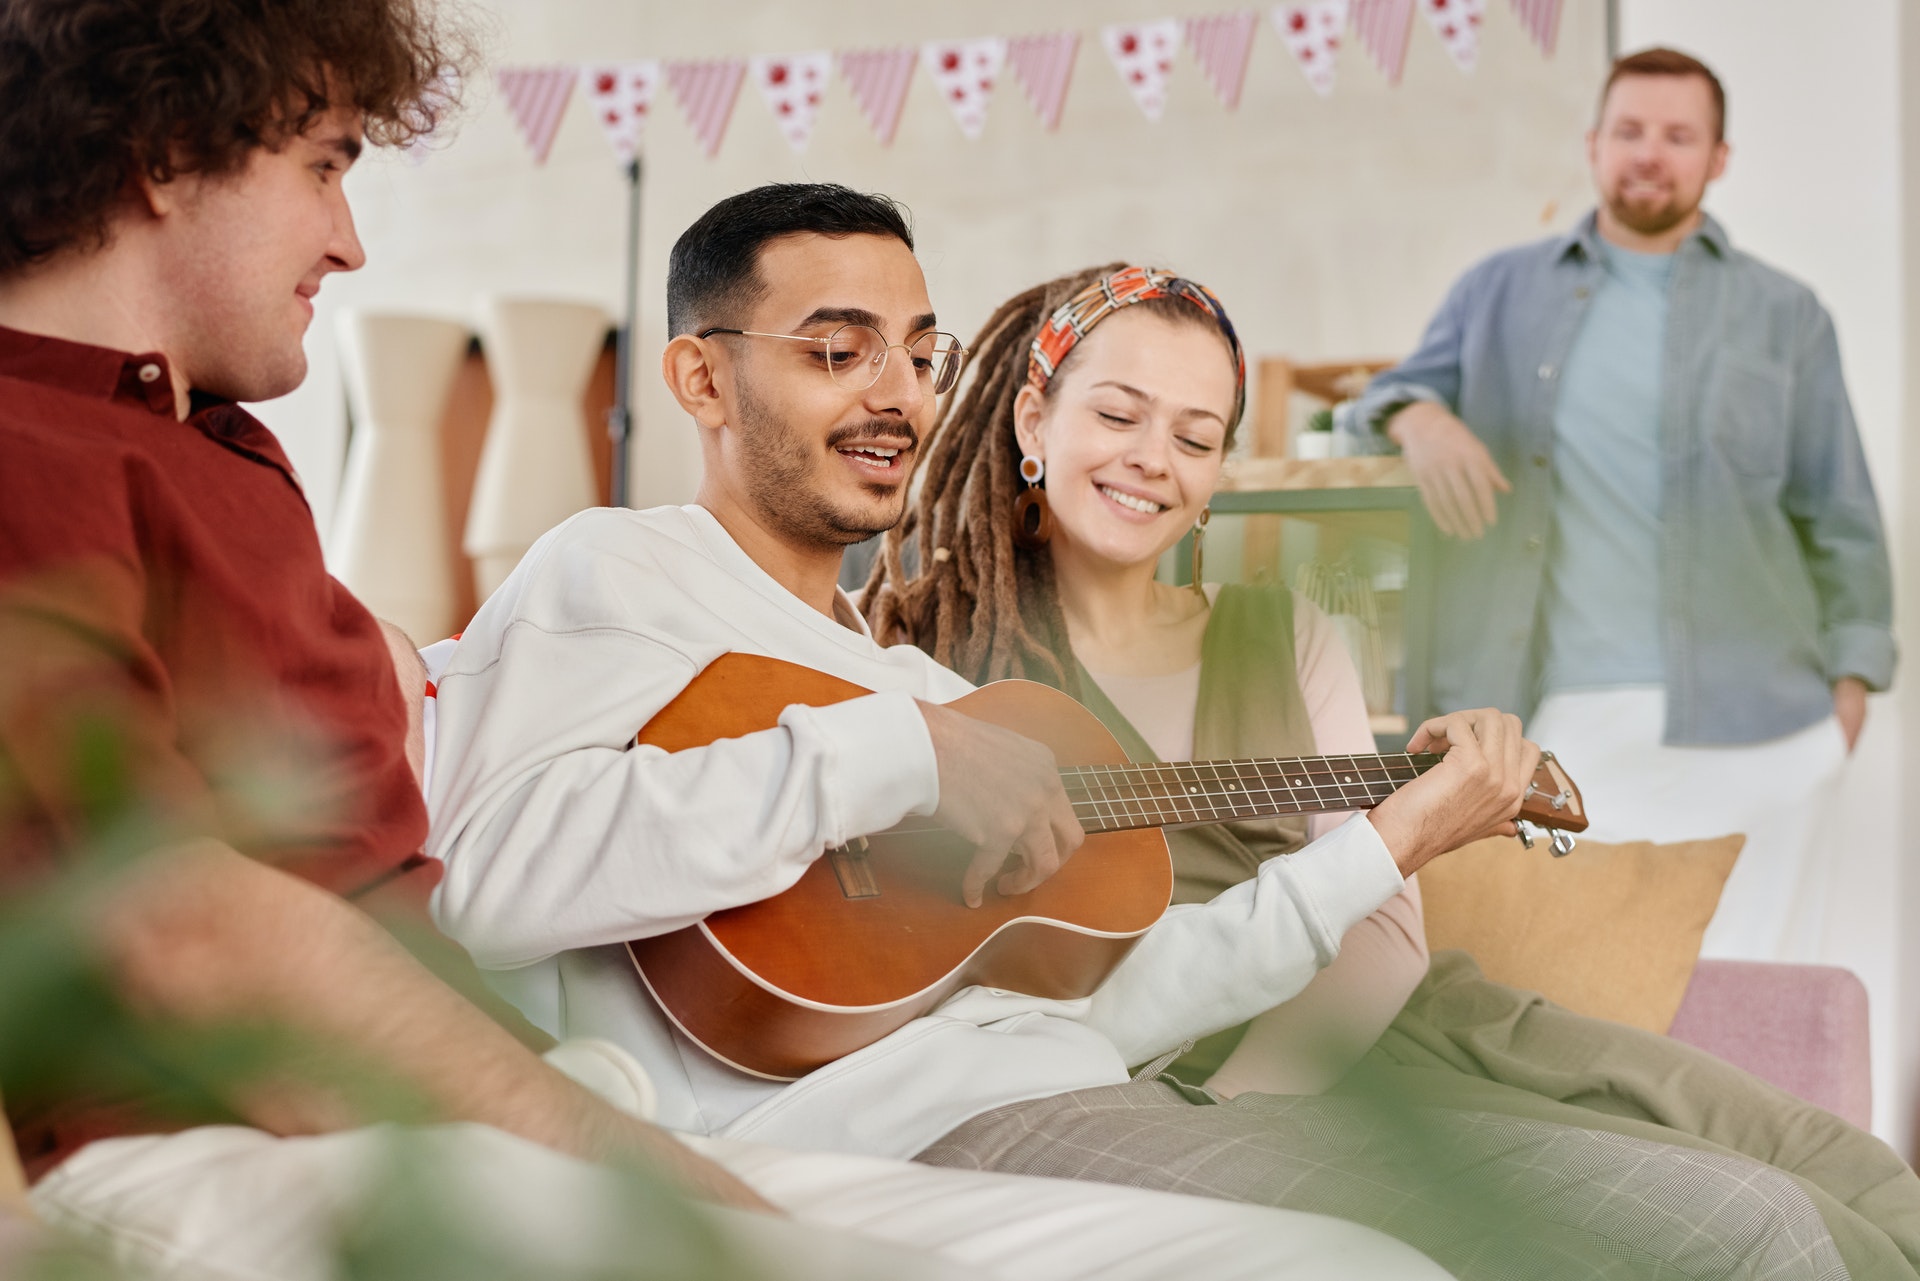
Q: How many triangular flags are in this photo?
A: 13